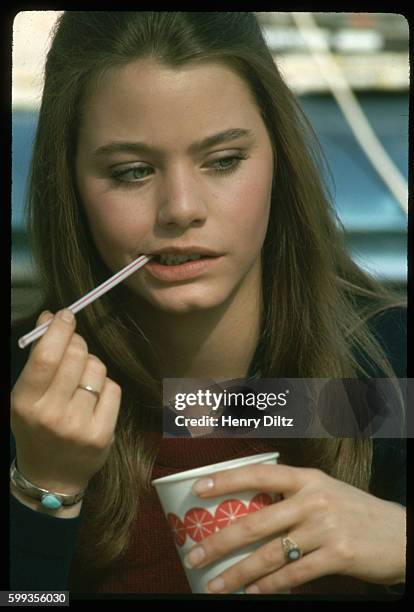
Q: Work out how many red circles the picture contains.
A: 4